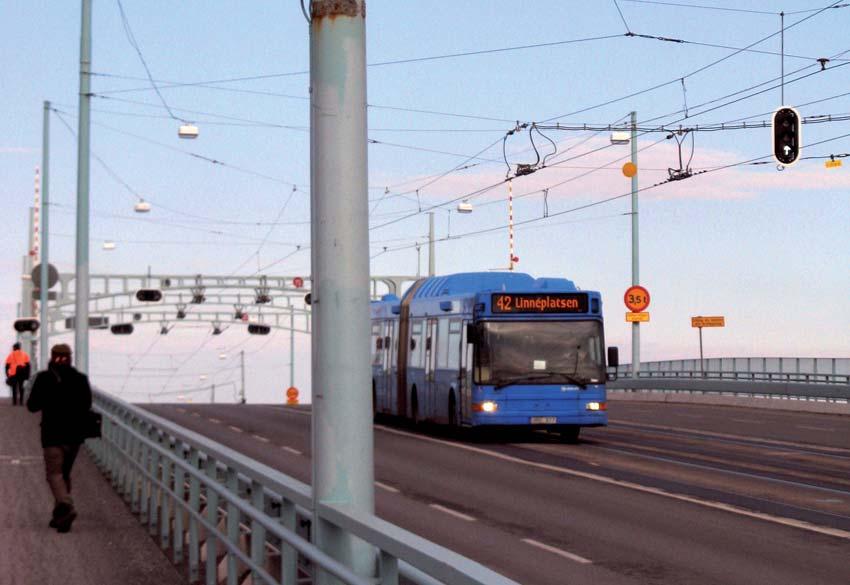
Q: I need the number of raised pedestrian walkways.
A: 1